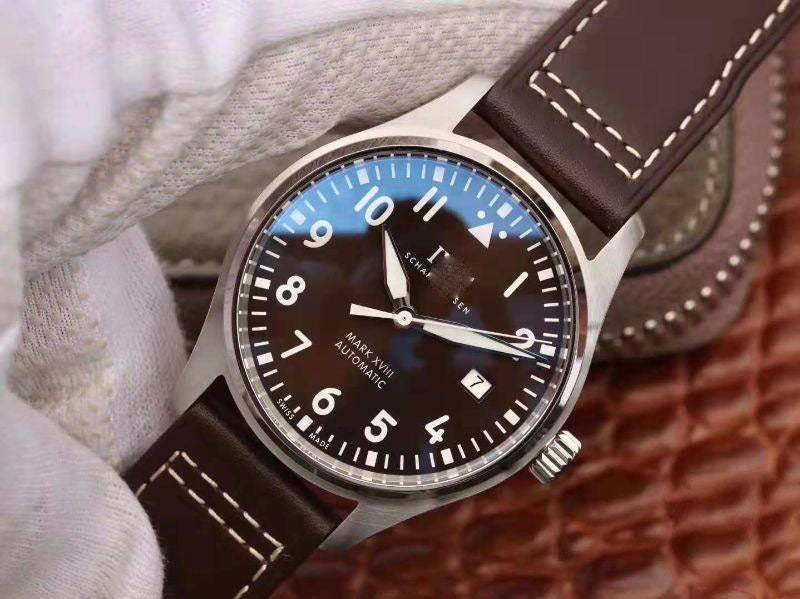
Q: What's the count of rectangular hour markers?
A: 12